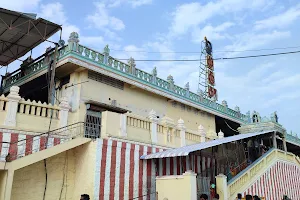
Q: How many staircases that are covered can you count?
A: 1